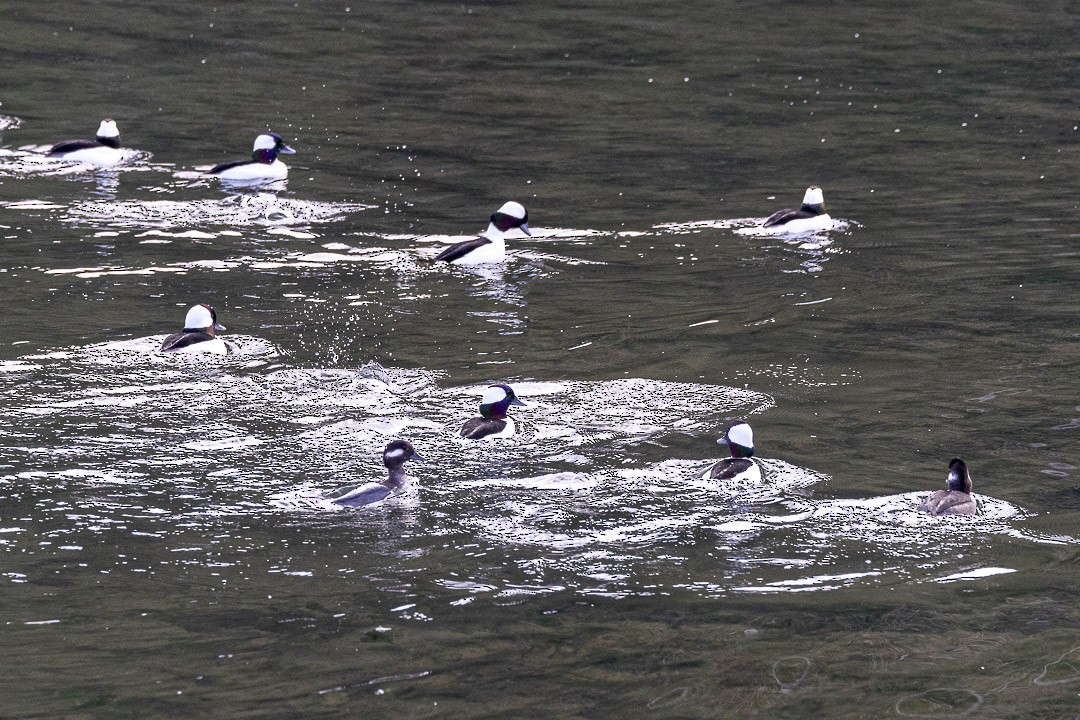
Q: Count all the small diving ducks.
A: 9